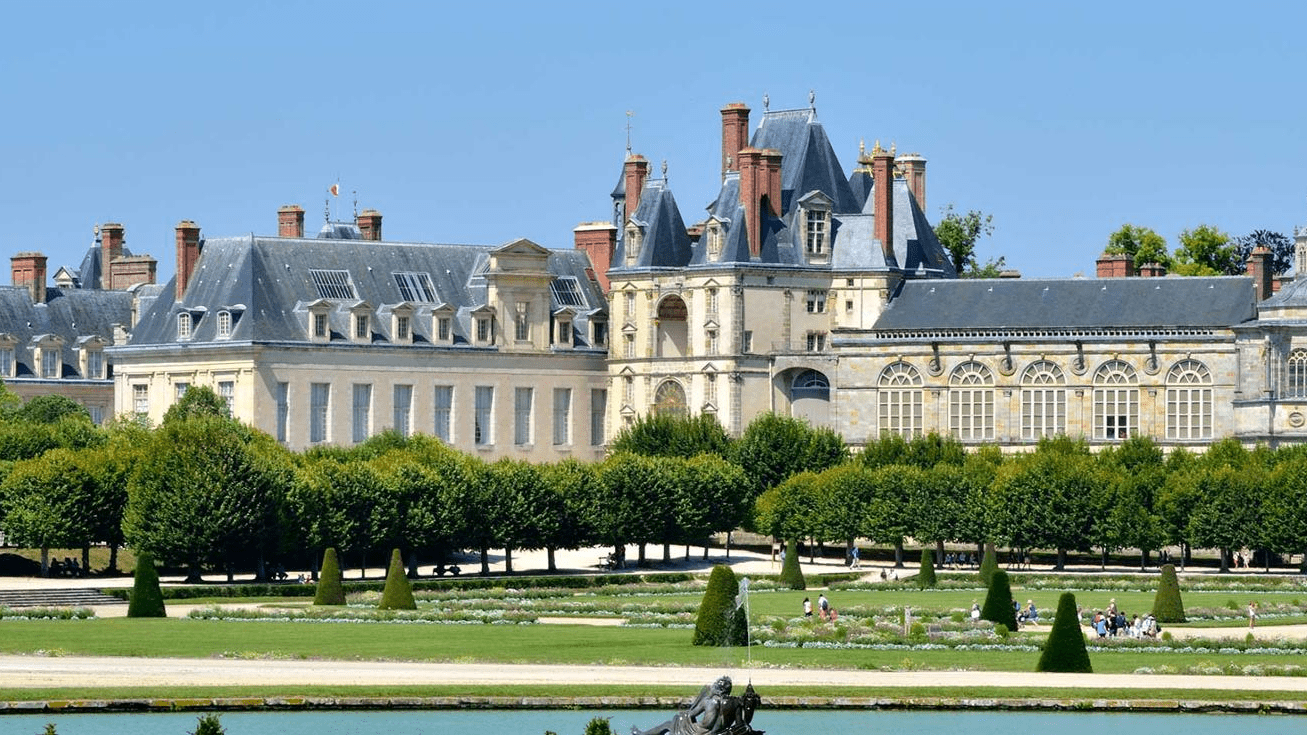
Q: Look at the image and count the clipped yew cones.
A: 10